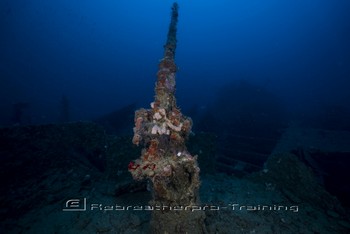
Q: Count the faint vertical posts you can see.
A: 2